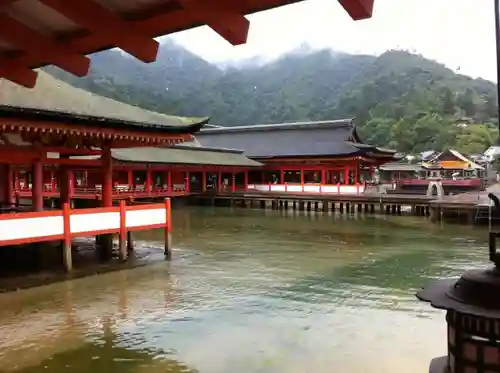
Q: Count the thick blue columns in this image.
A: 0